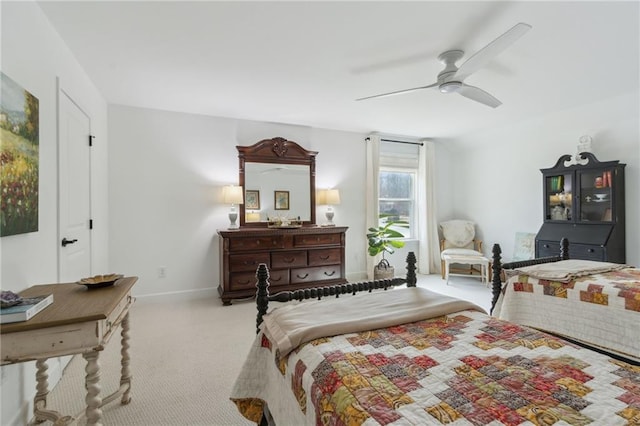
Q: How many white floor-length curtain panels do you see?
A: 2